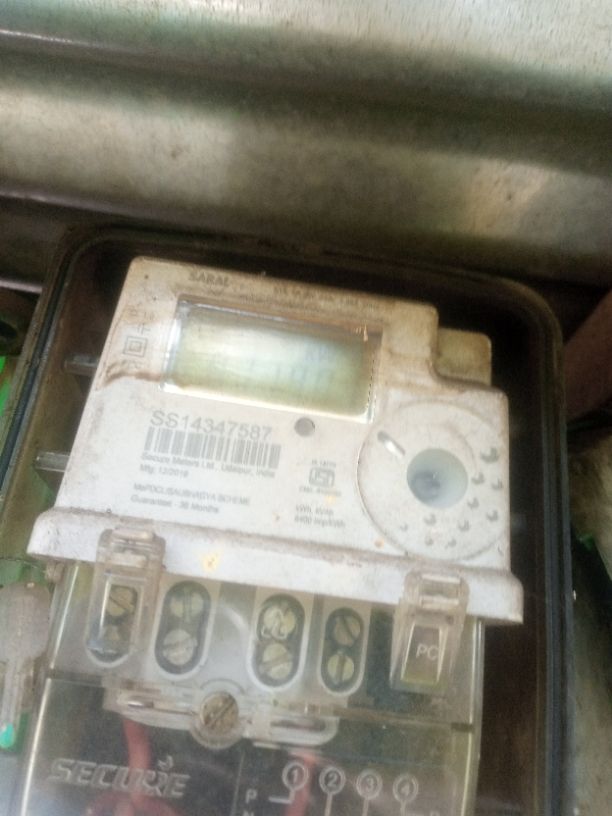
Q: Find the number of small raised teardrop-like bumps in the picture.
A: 10